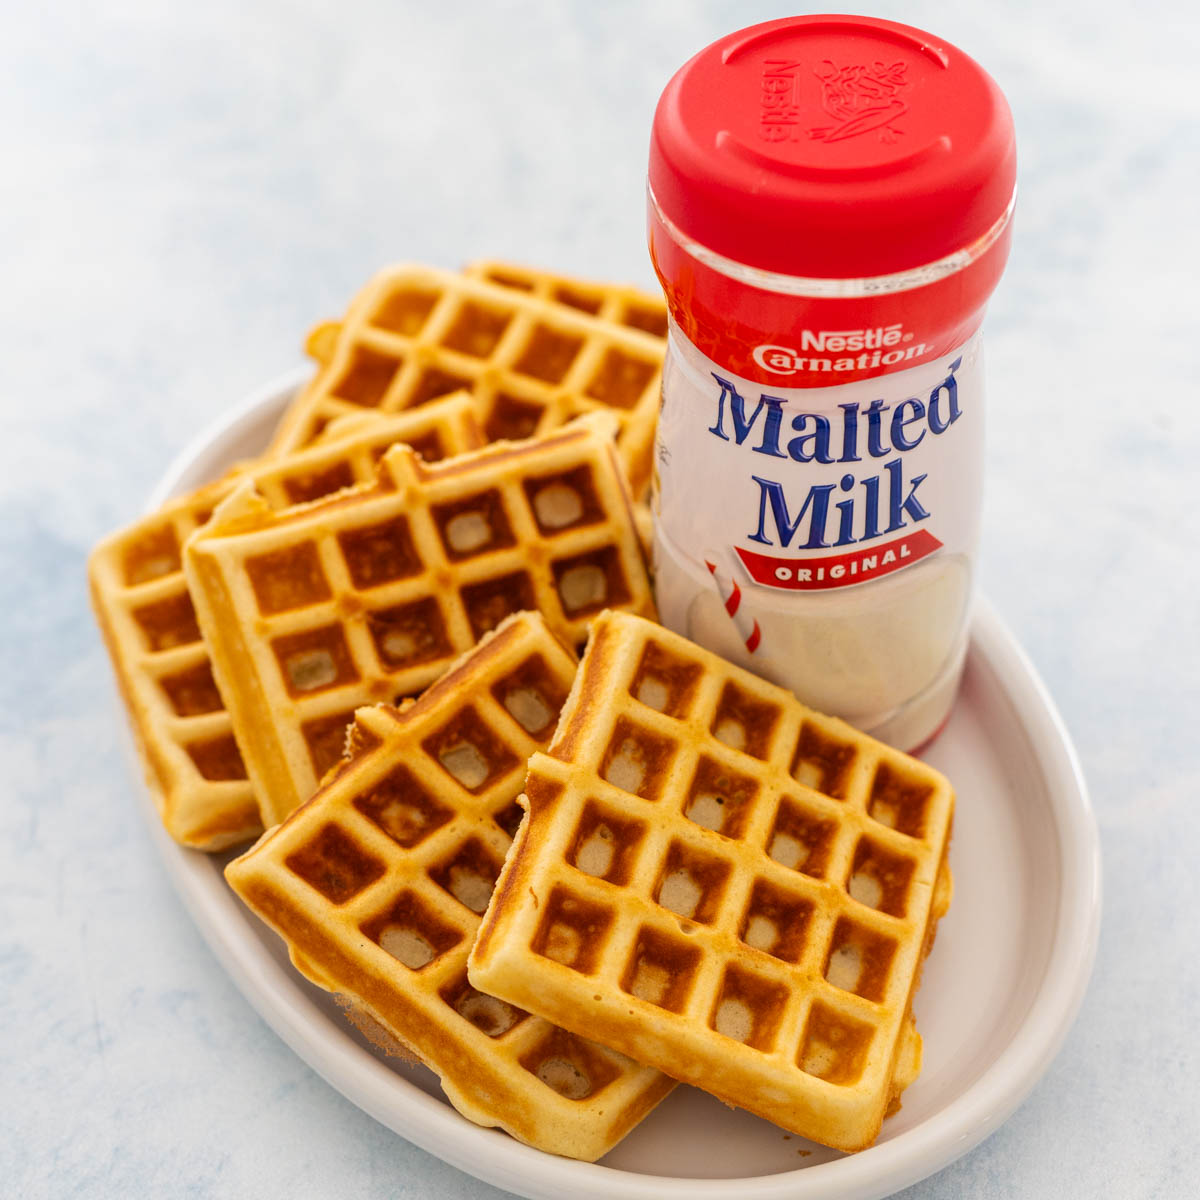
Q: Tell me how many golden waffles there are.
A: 6